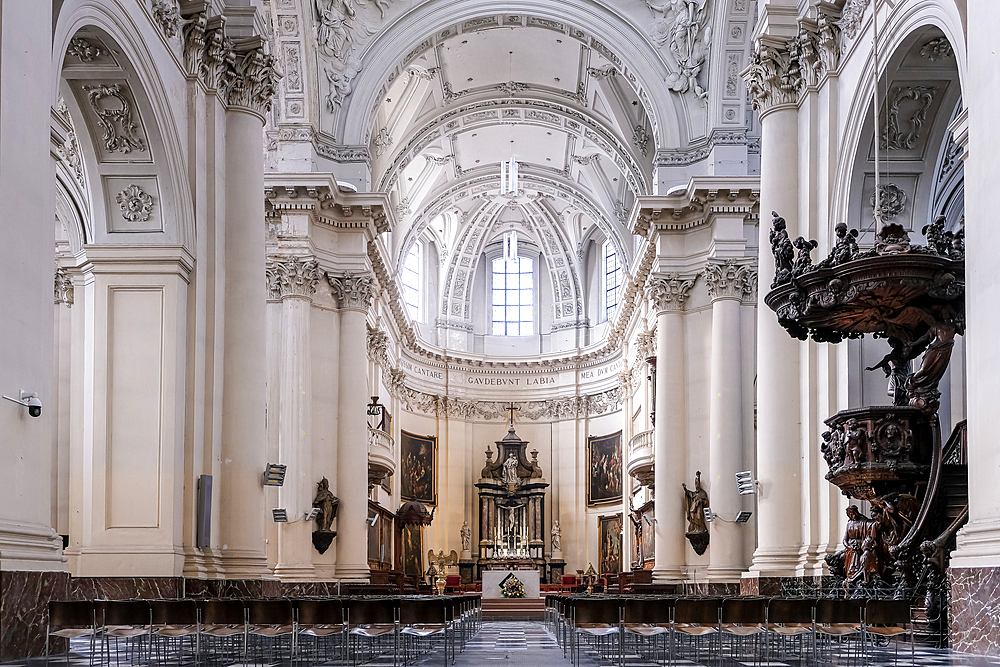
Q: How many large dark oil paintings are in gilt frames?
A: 4